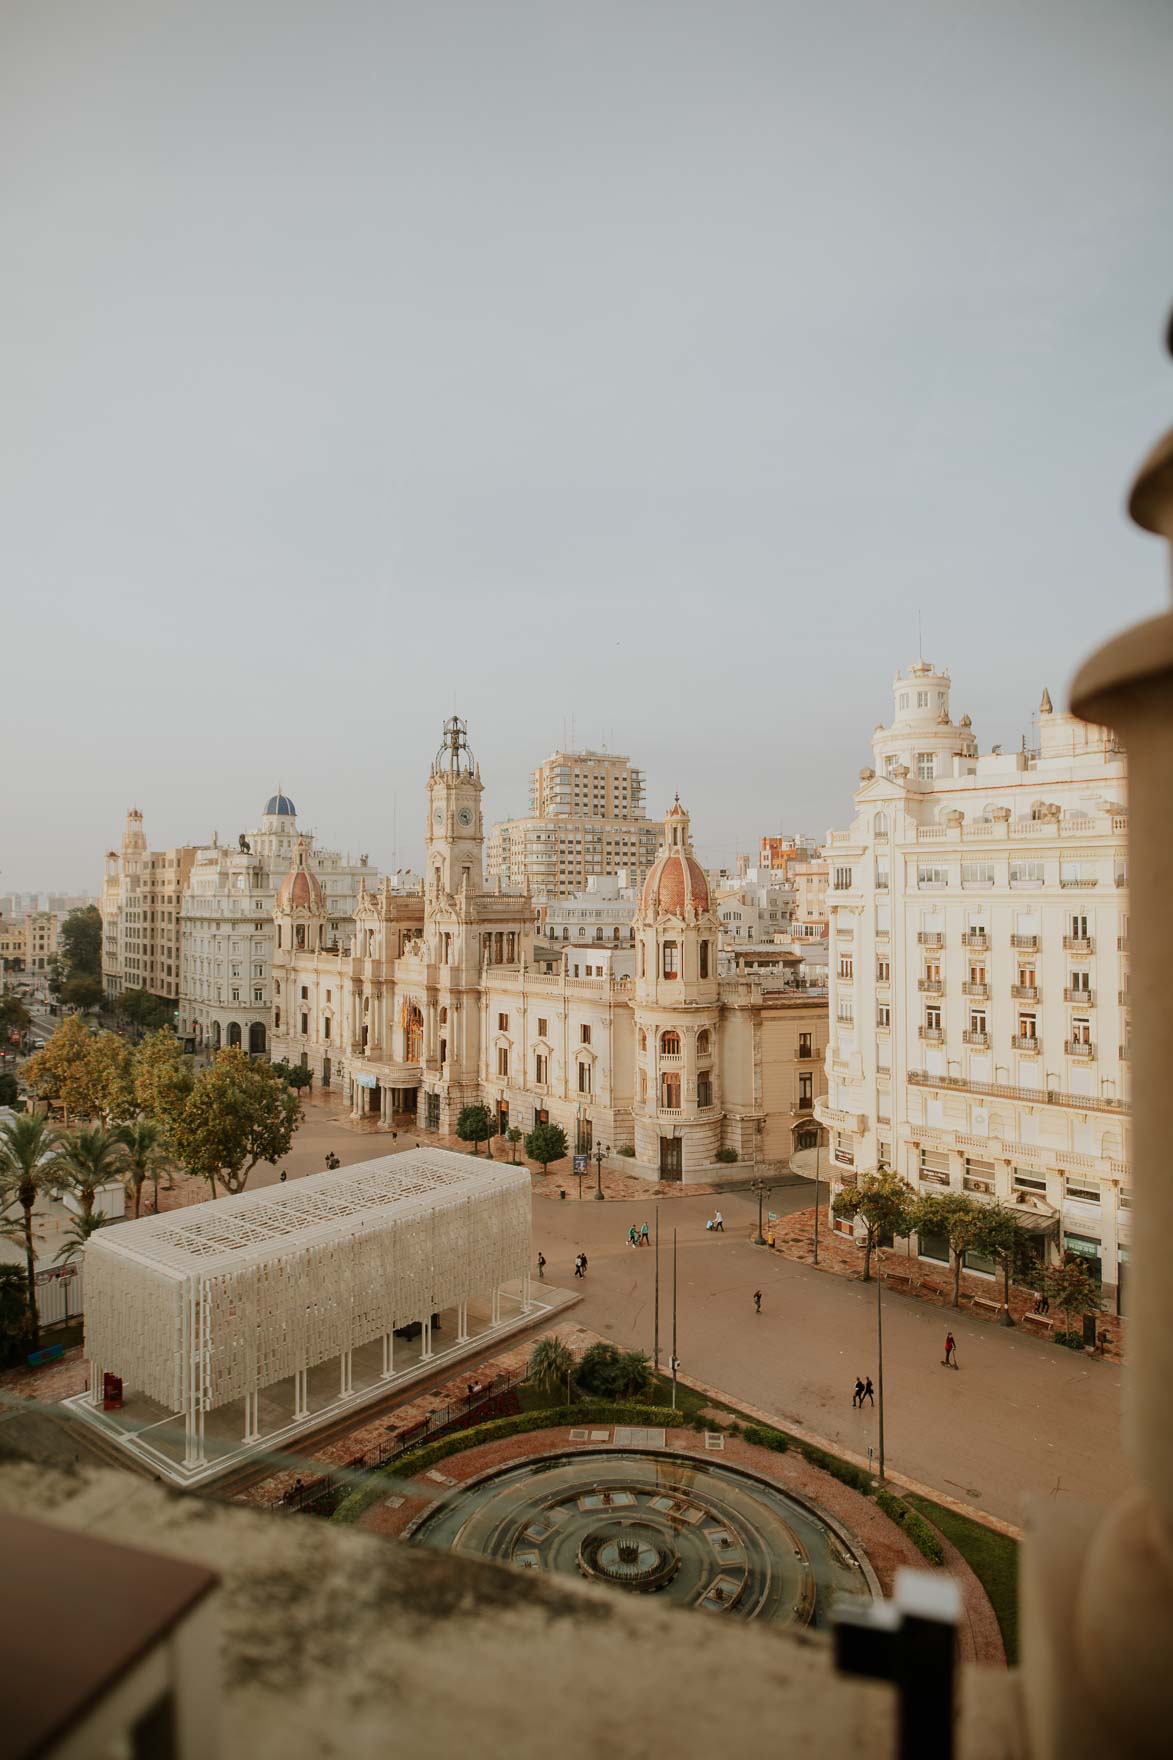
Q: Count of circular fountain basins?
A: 1